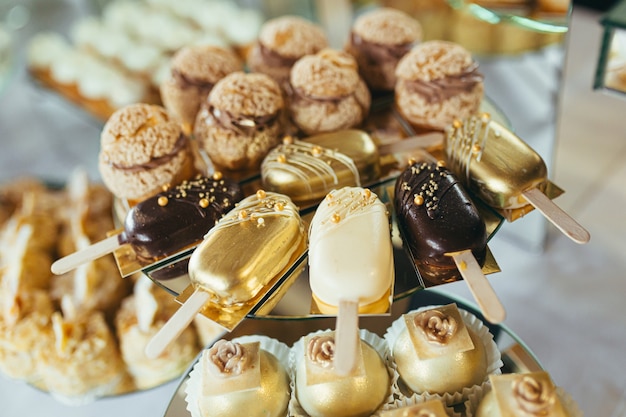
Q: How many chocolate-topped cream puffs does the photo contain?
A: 7